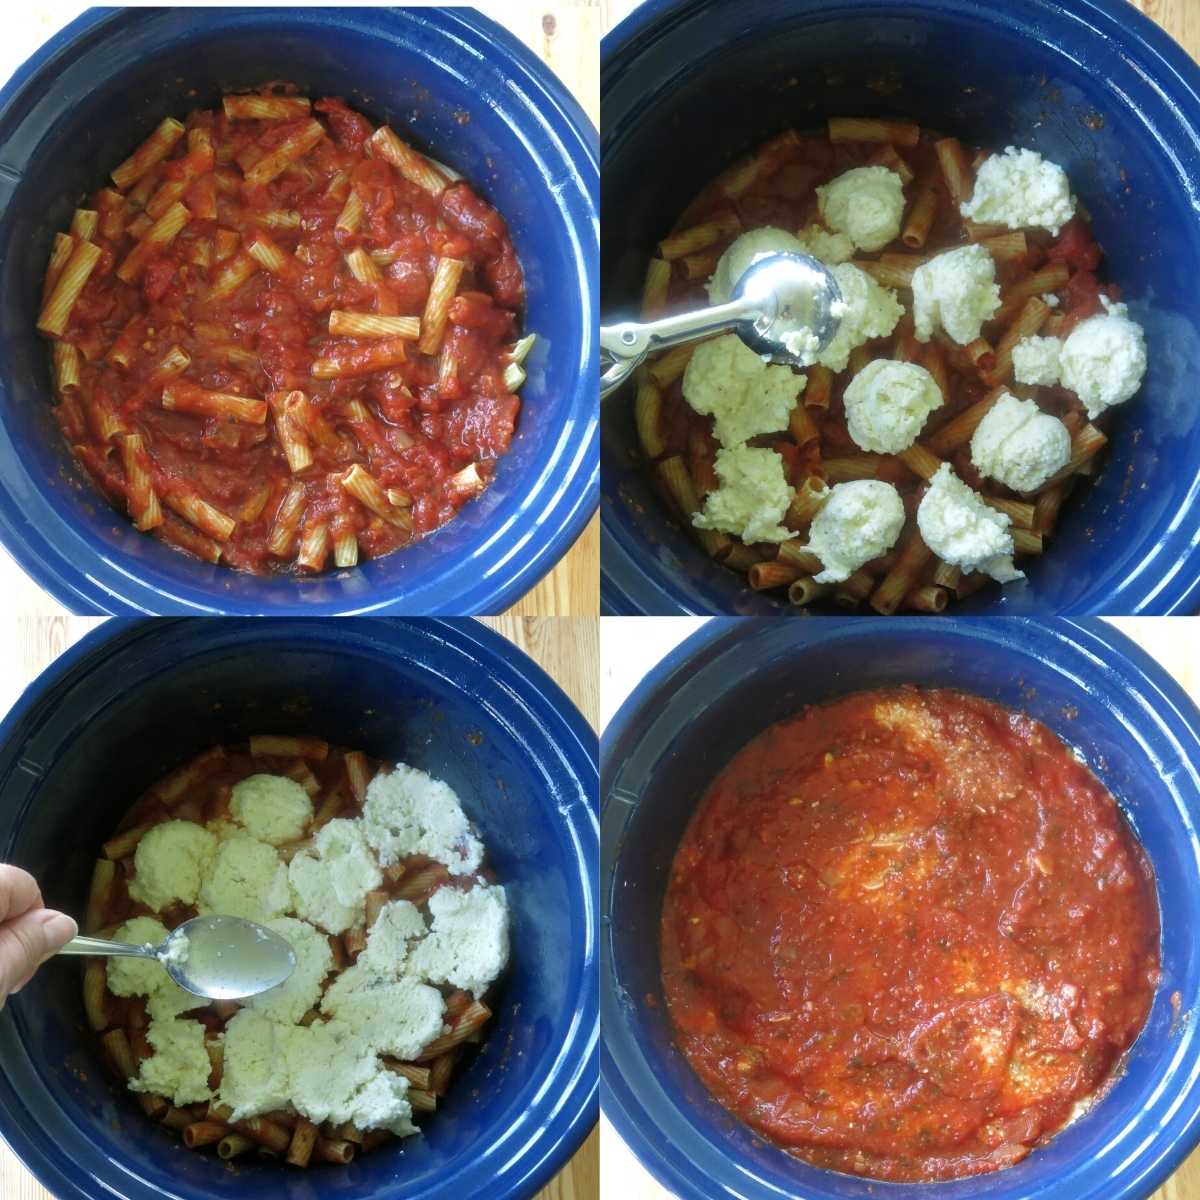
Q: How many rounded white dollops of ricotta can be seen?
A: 12